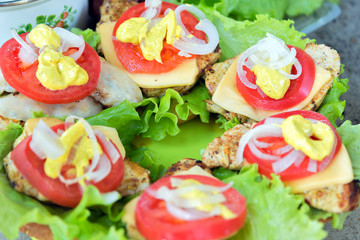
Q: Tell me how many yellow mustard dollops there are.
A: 6